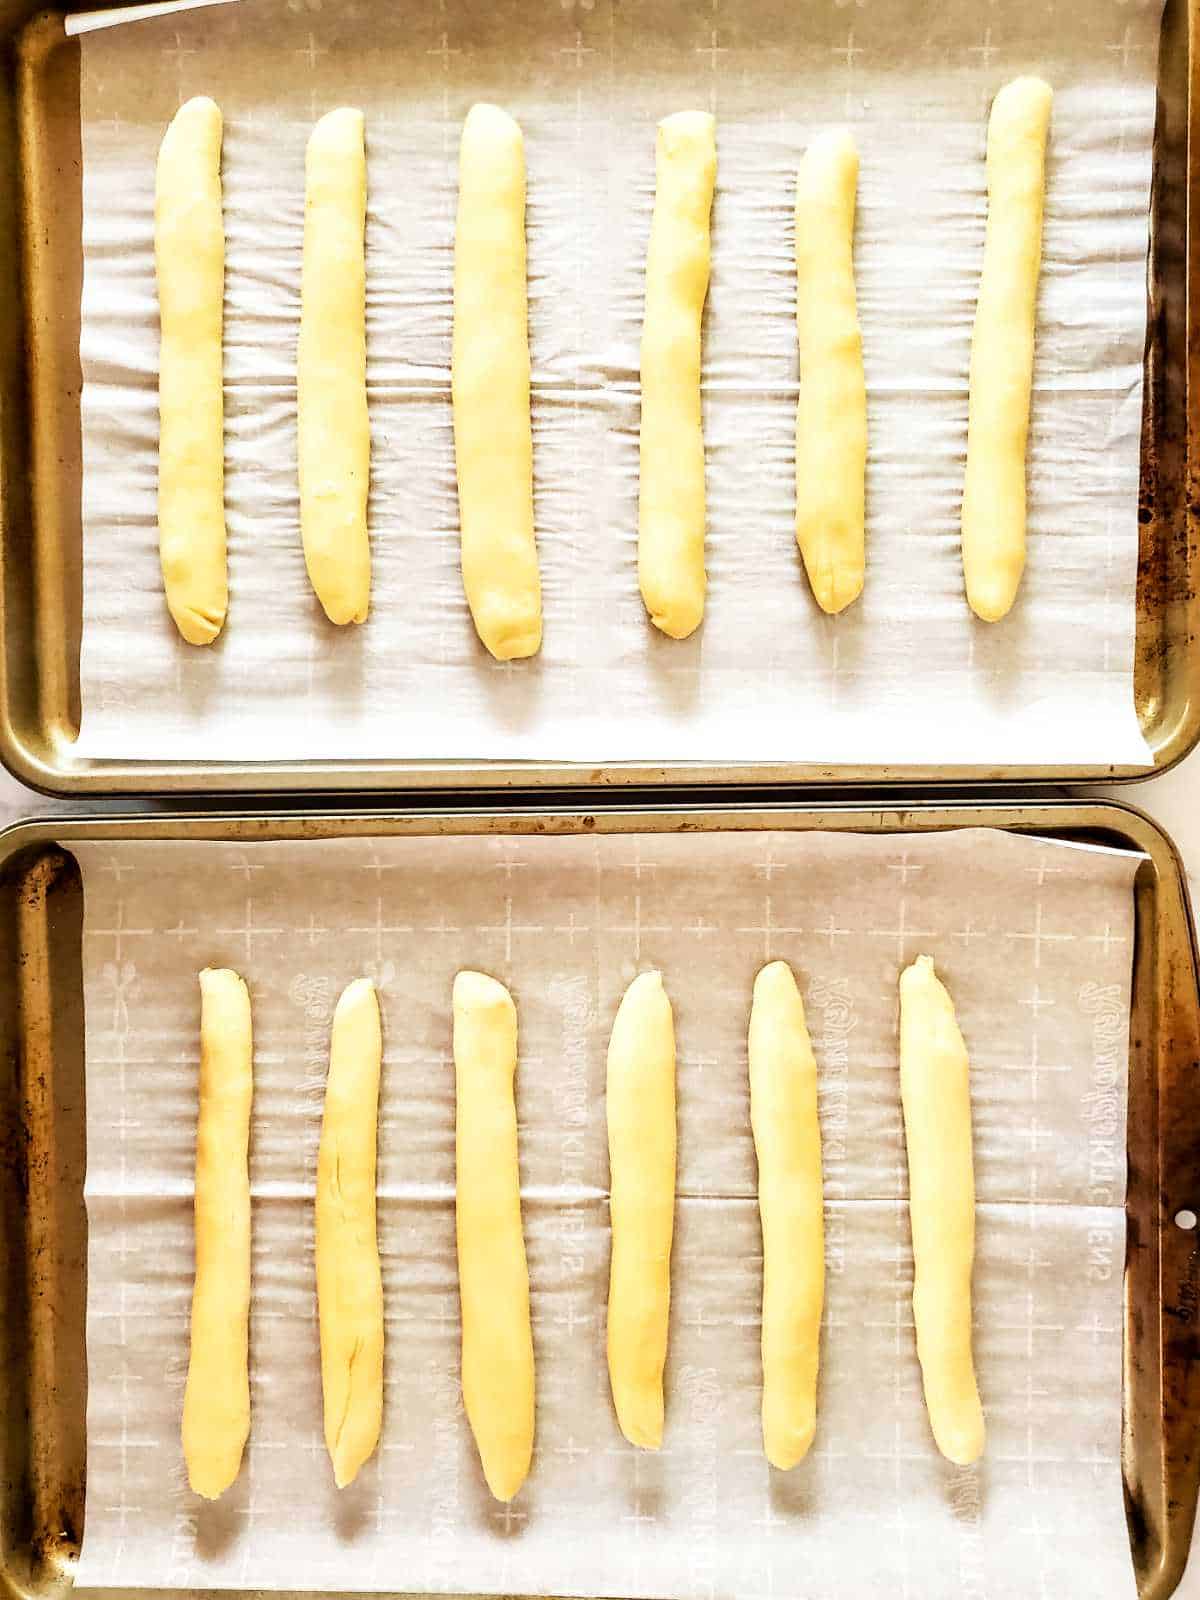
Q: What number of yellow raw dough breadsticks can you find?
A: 12